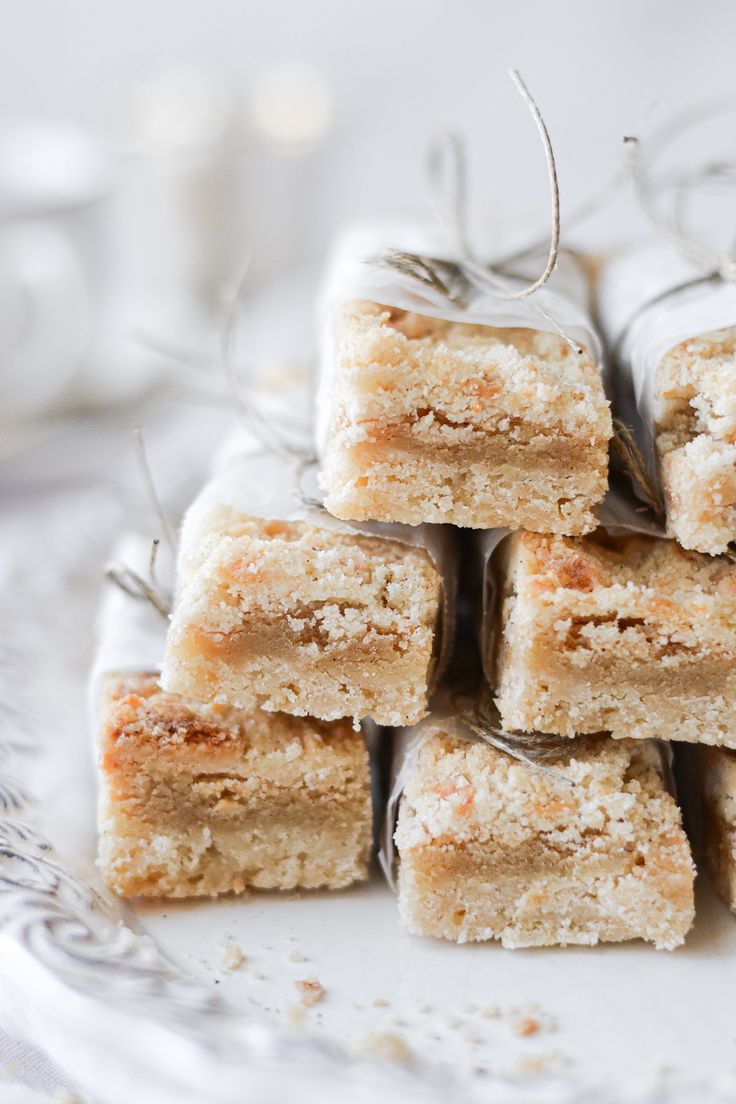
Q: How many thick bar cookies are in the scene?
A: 7